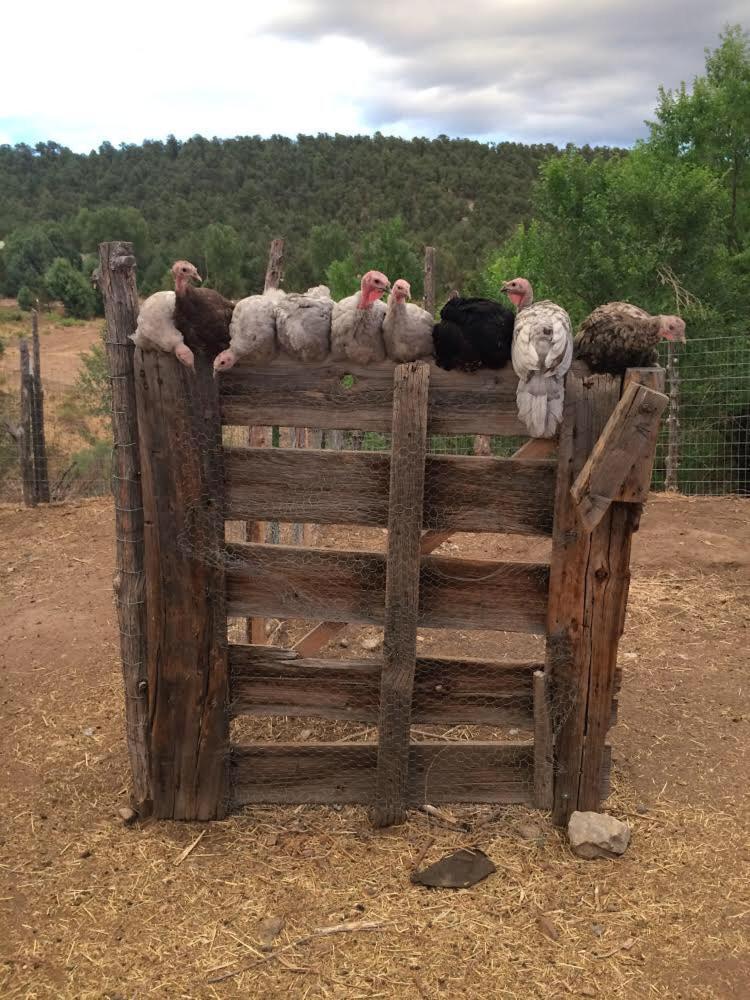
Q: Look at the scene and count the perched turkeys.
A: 9